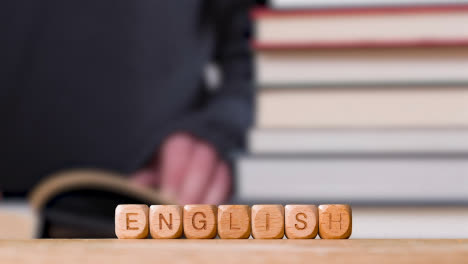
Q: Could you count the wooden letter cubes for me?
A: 7